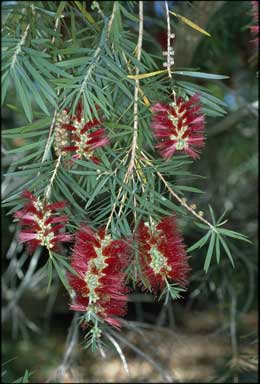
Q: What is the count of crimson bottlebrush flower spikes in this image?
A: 5